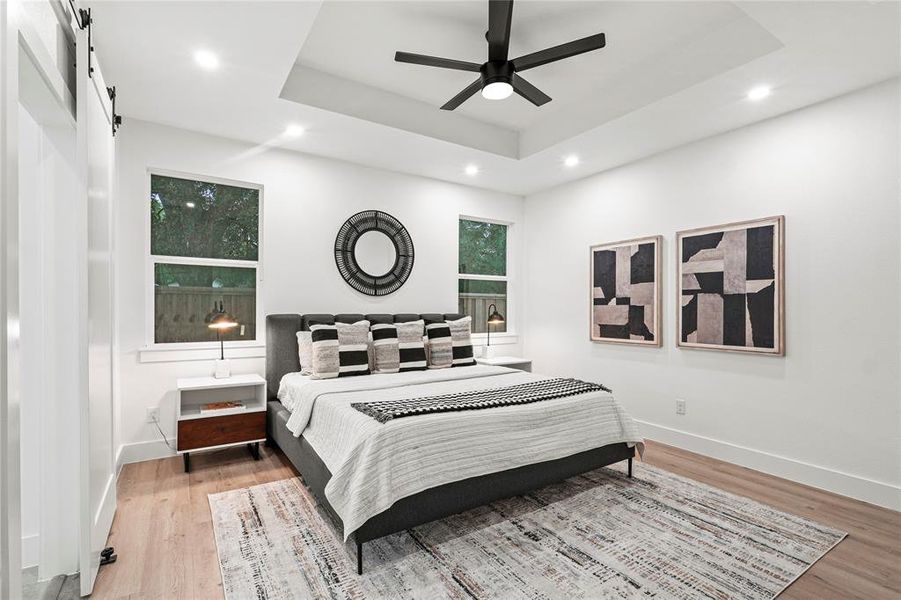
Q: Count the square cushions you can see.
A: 3